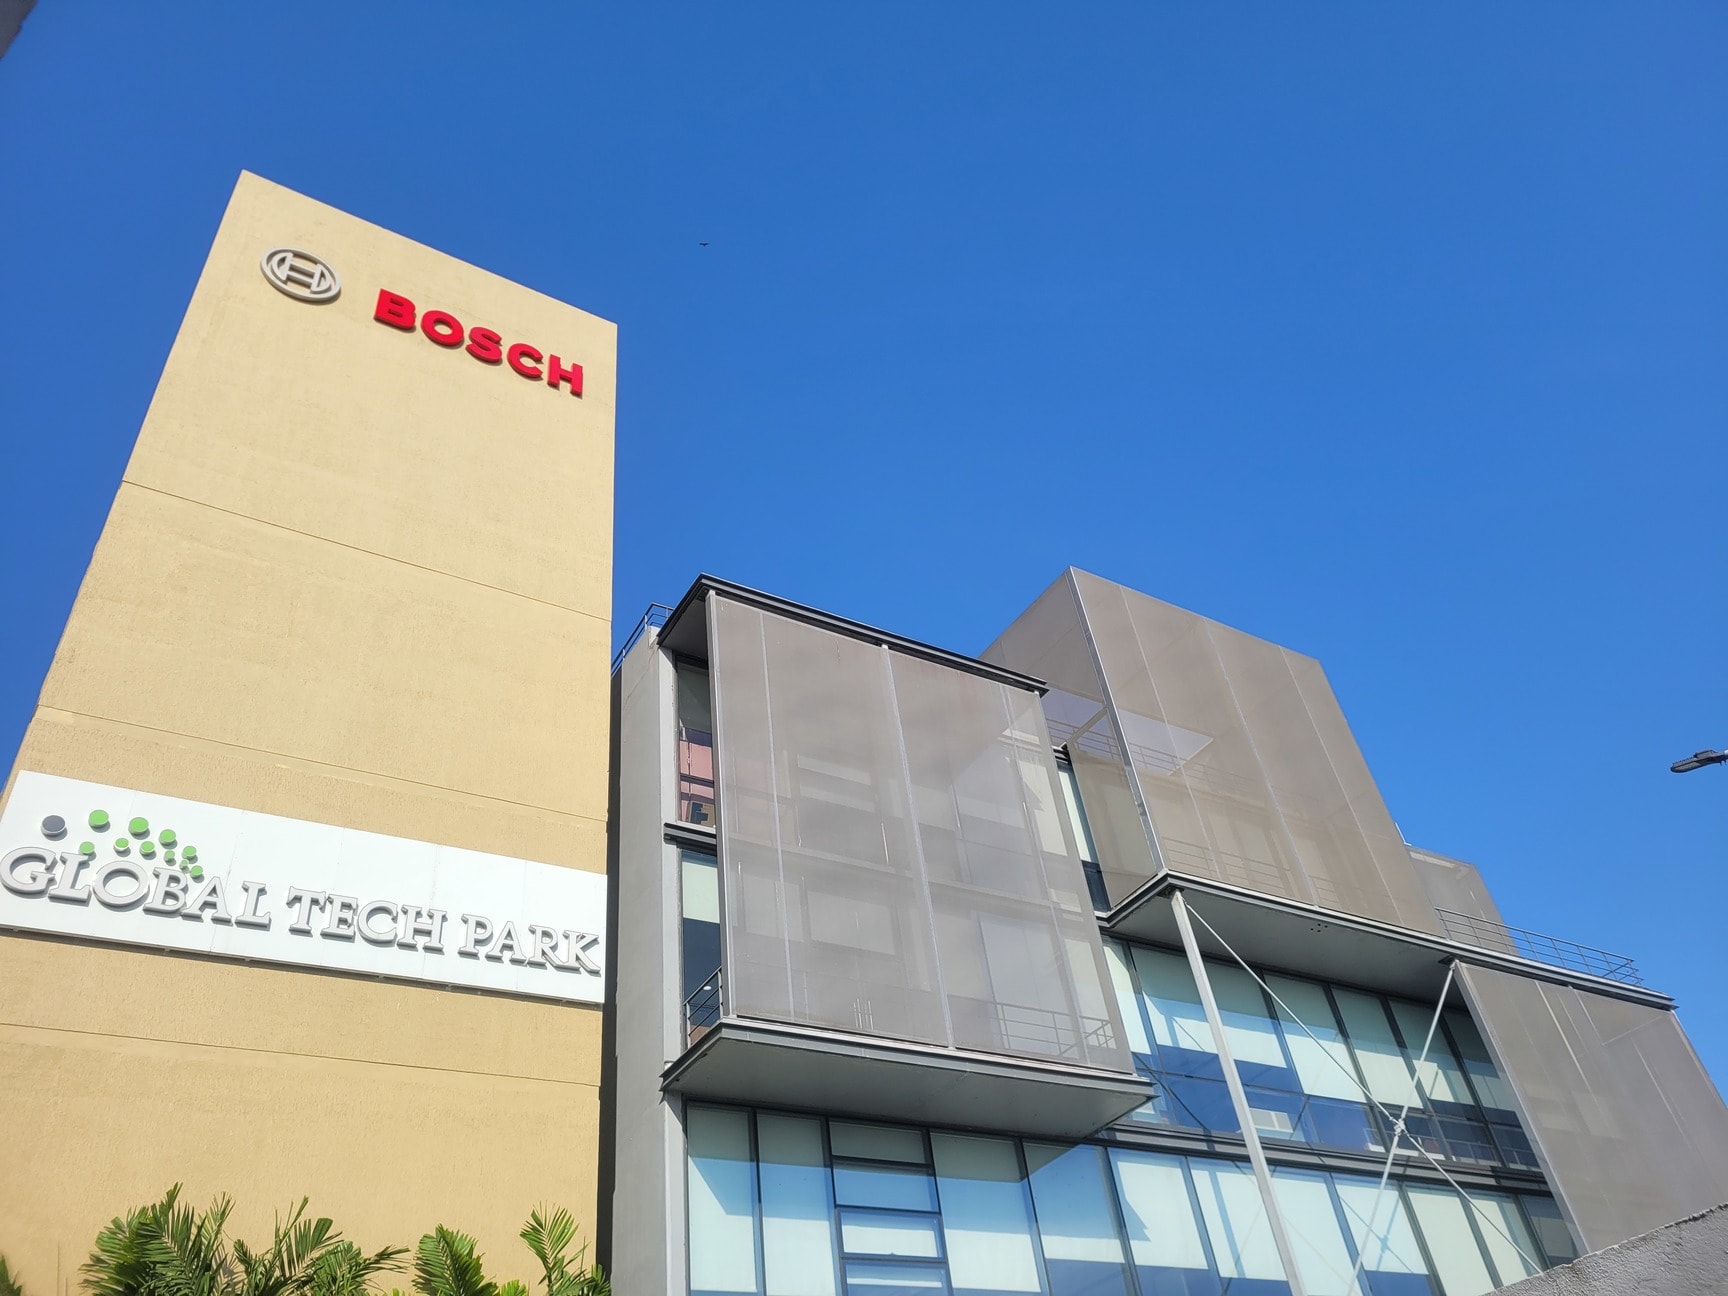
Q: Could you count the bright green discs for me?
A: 10